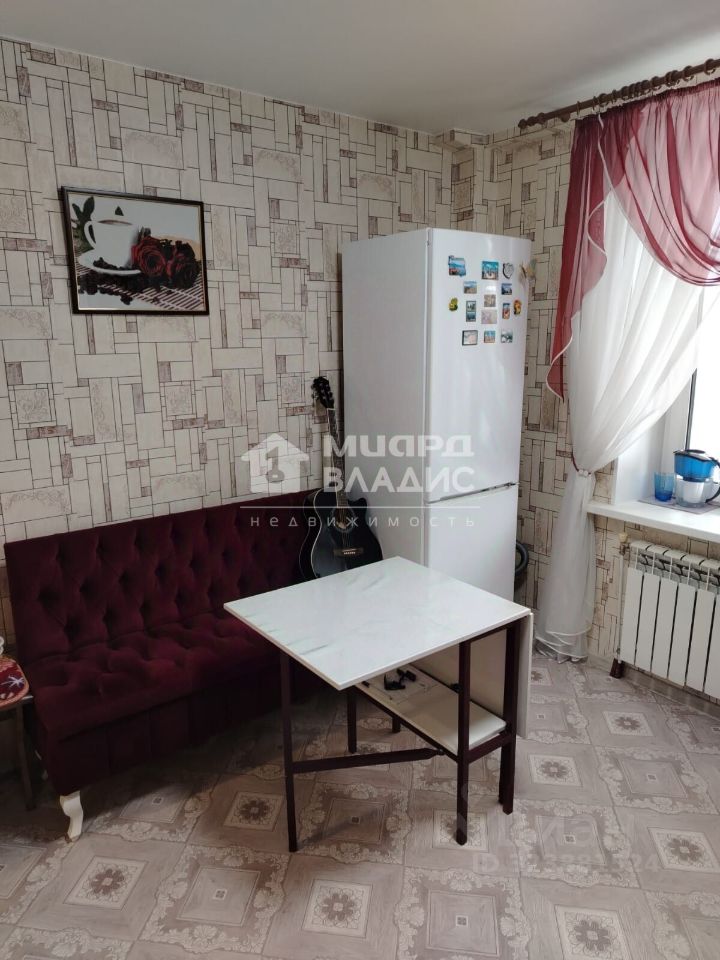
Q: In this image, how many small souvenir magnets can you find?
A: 15